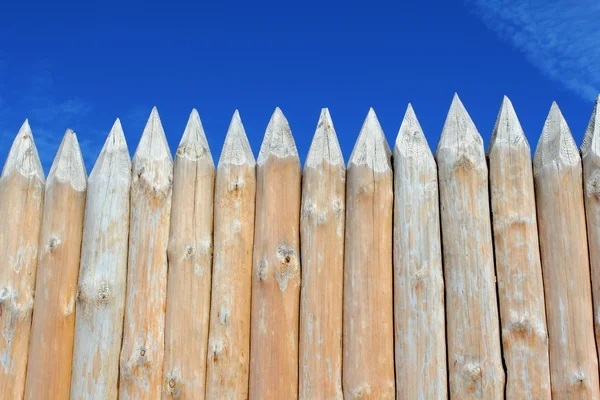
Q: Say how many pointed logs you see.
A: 14